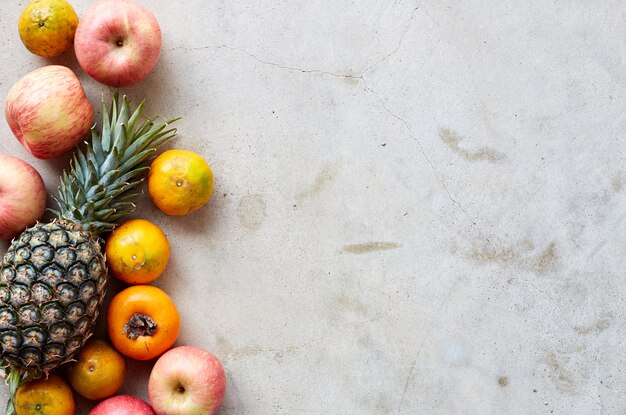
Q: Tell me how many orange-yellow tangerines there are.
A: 5